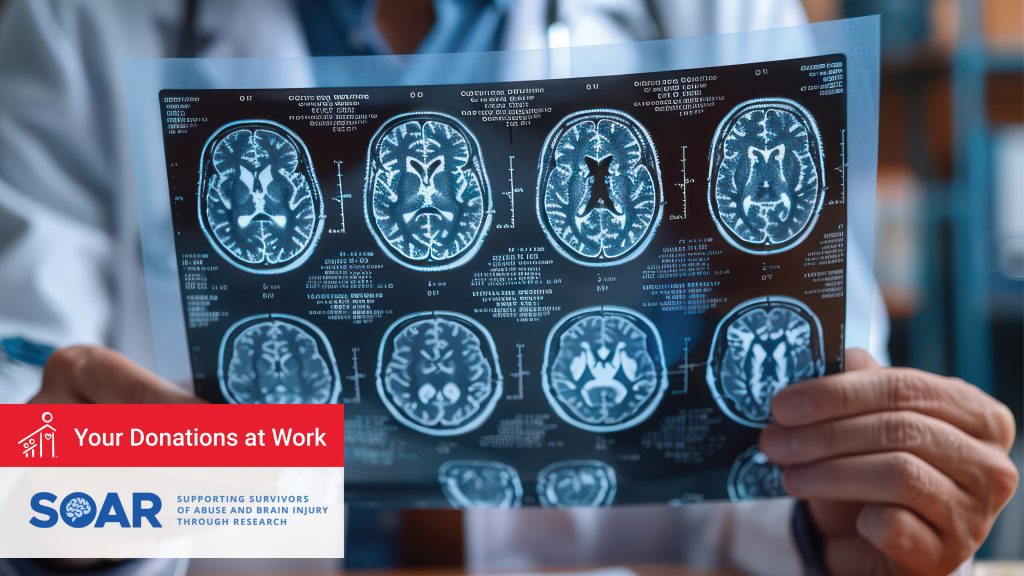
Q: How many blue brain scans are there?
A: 11